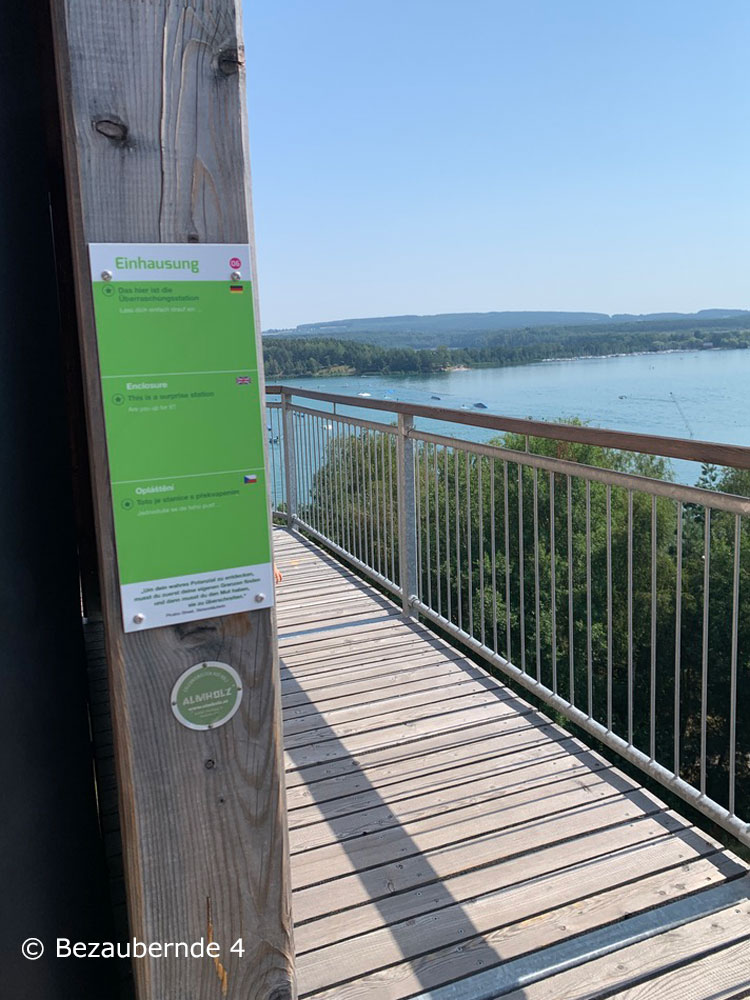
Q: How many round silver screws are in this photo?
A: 4